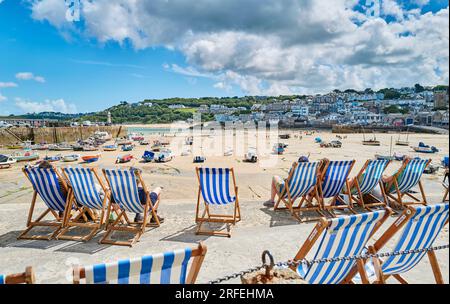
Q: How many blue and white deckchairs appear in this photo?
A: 12